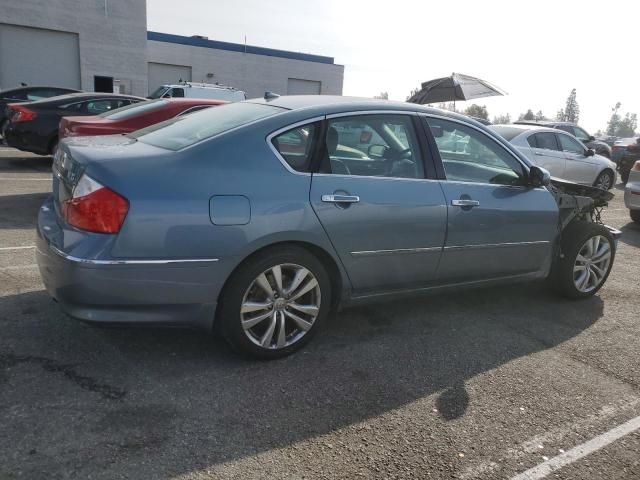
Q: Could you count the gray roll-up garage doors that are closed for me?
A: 3